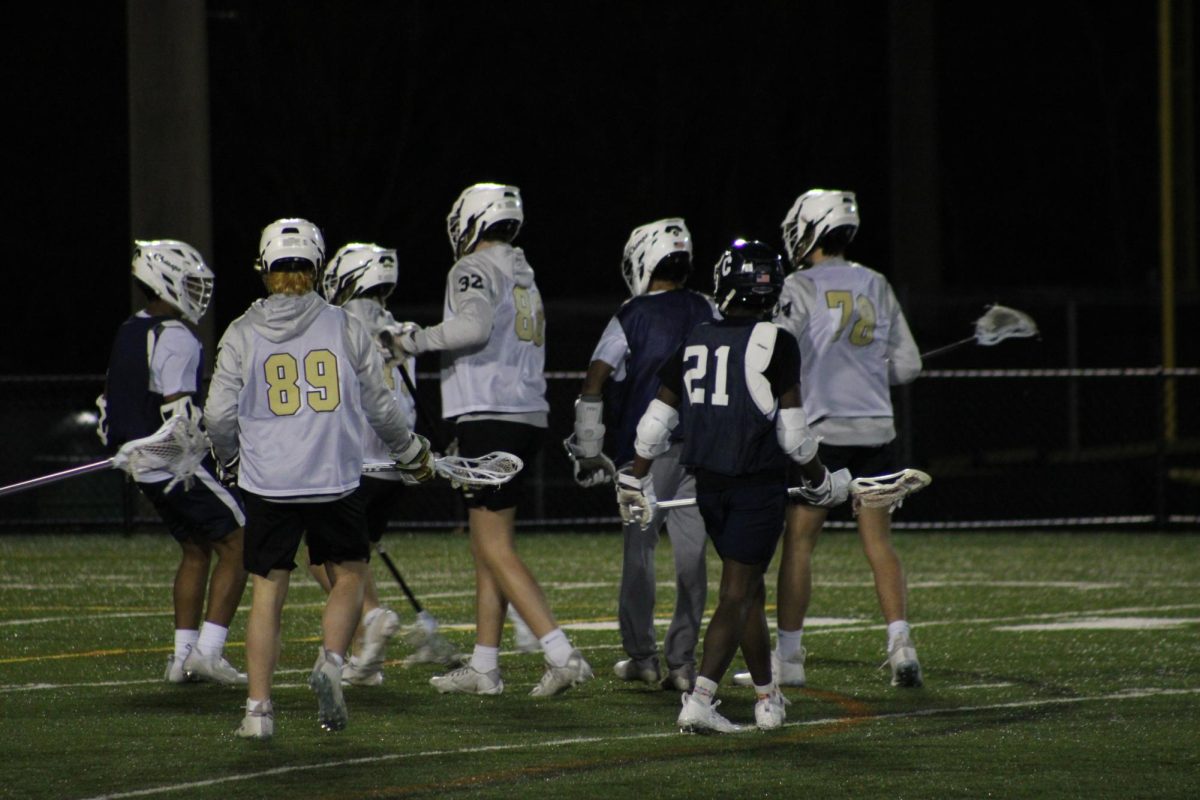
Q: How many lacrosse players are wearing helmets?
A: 7